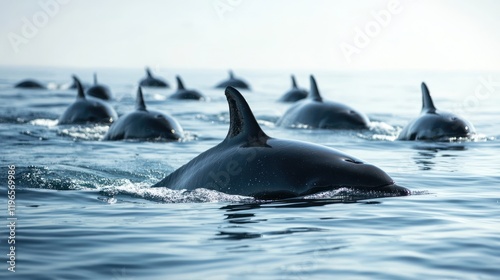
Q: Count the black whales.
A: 11